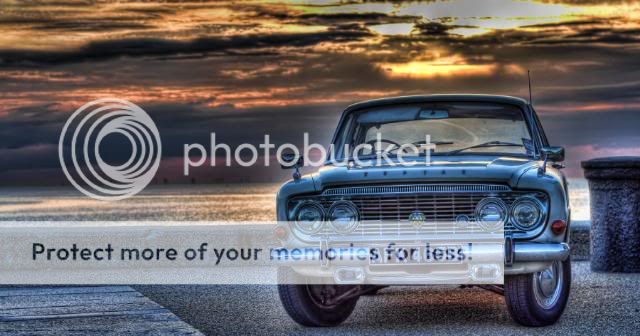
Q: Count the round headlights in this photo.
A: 4